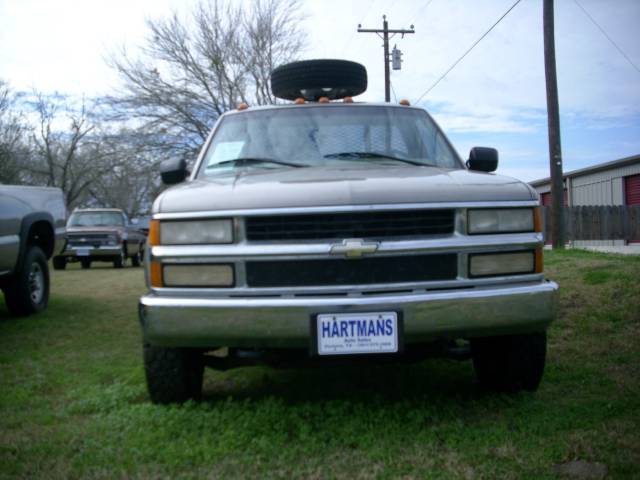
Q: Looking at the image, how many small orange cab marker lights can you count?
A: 5